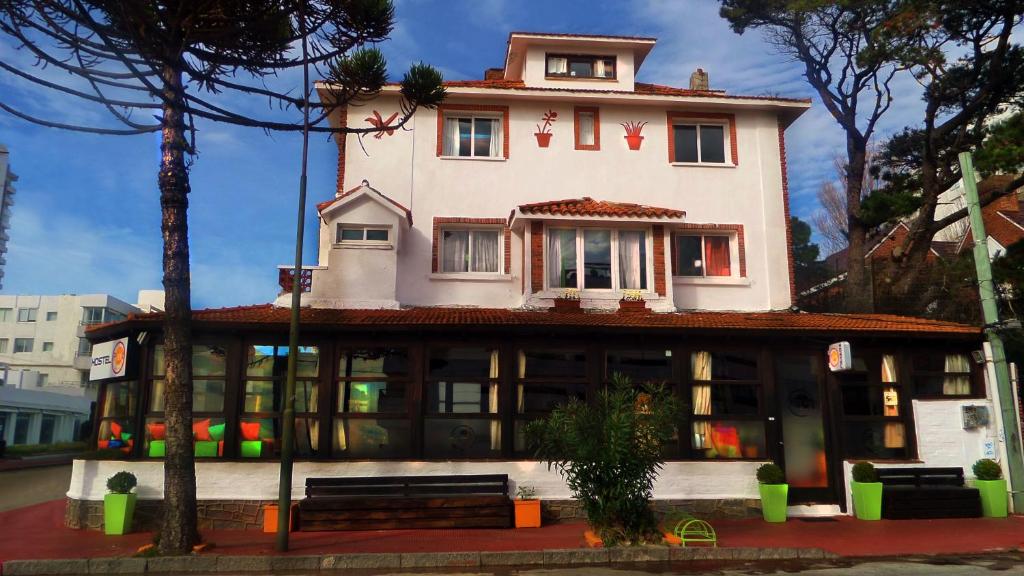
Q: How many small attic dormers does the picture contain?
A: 1